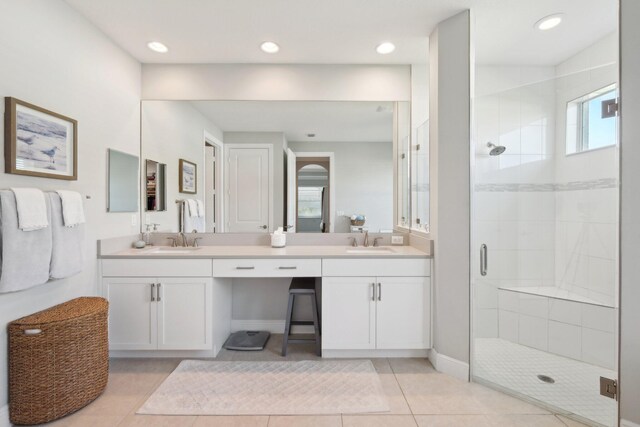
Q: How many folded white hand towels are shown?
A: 2